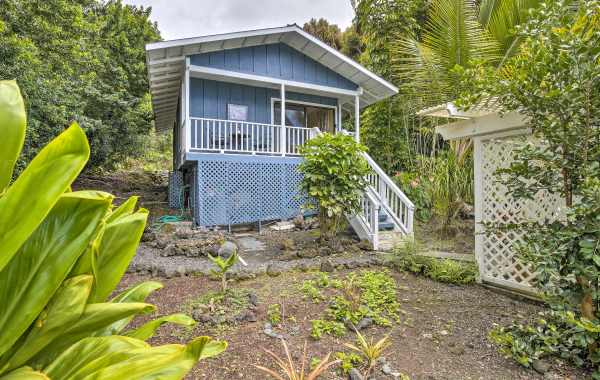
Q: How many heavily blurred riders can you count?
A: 0